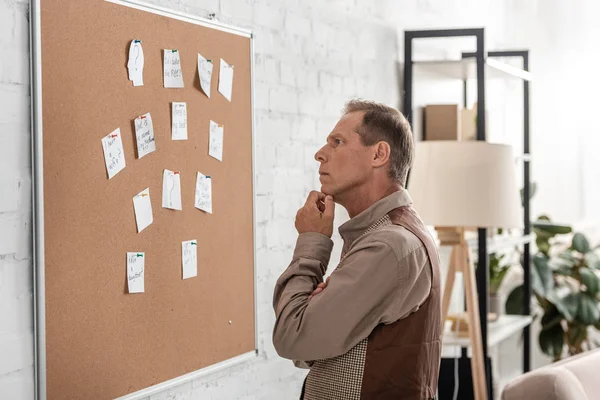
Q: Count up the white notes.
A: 13